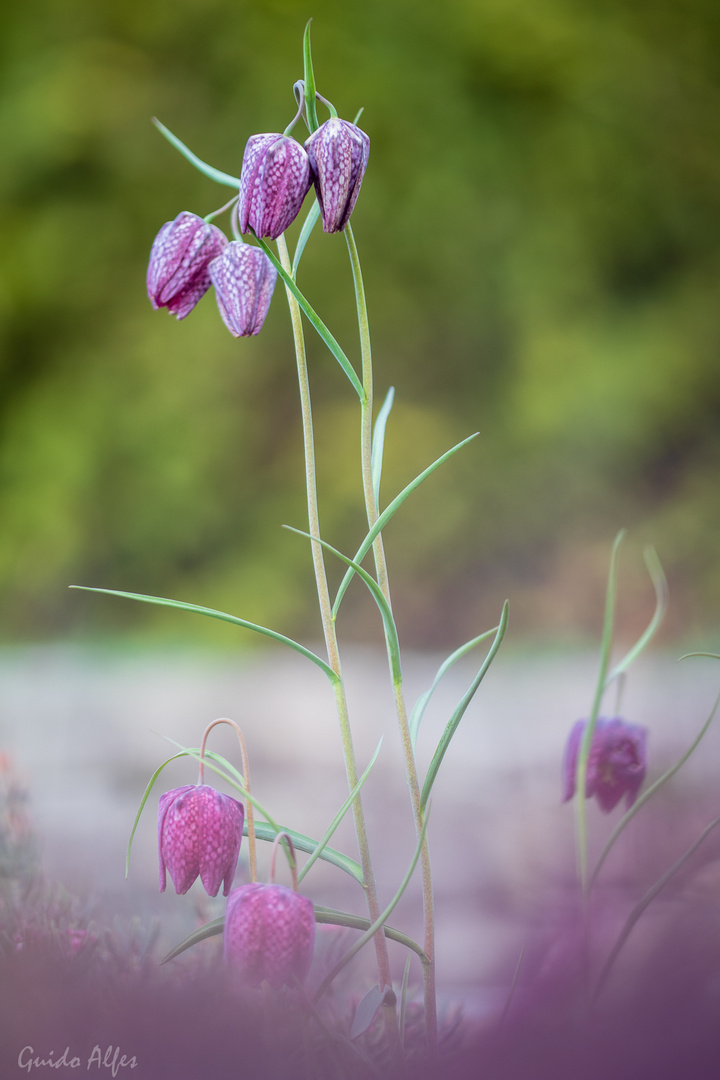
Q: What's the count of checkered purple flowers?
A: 7